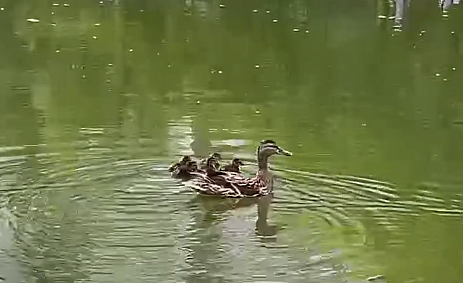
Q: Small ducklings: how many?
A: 5